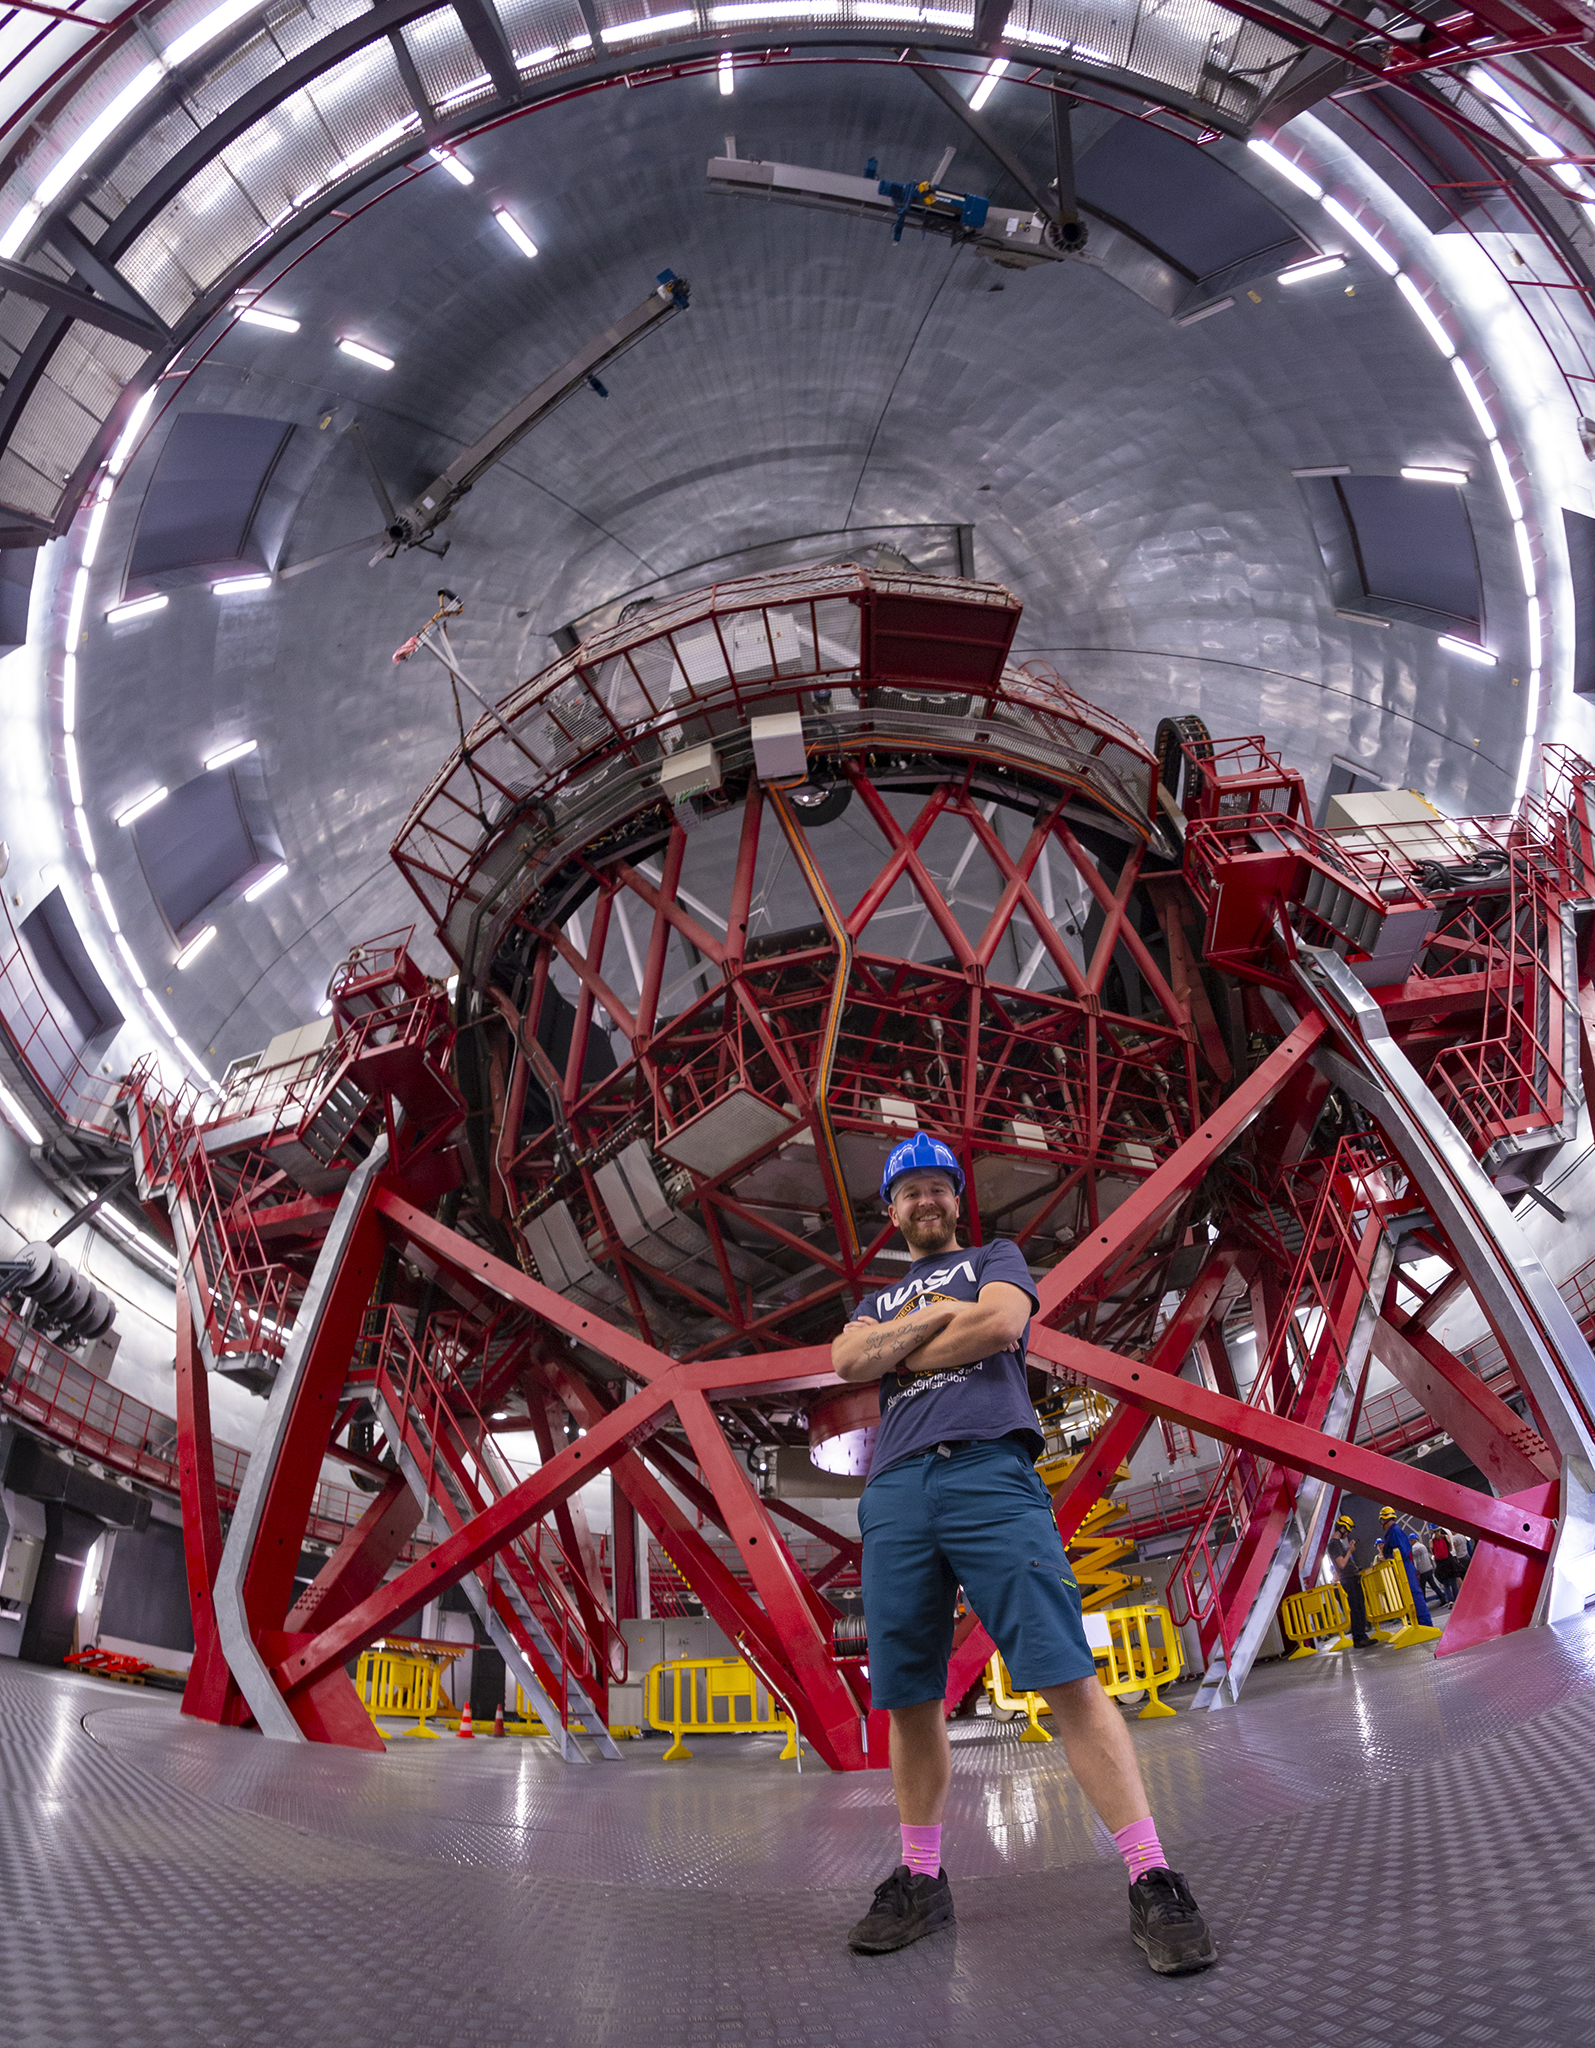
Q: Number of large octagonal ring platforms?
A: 1